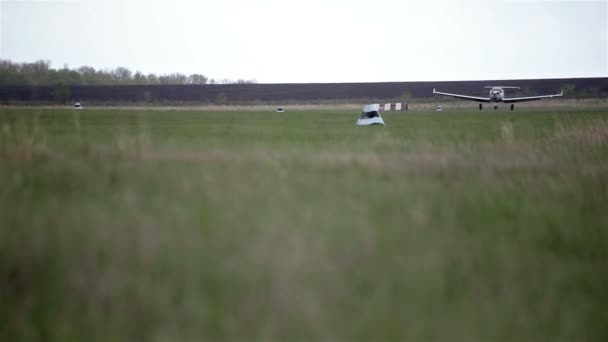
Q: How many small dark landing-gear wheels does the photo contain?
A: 3